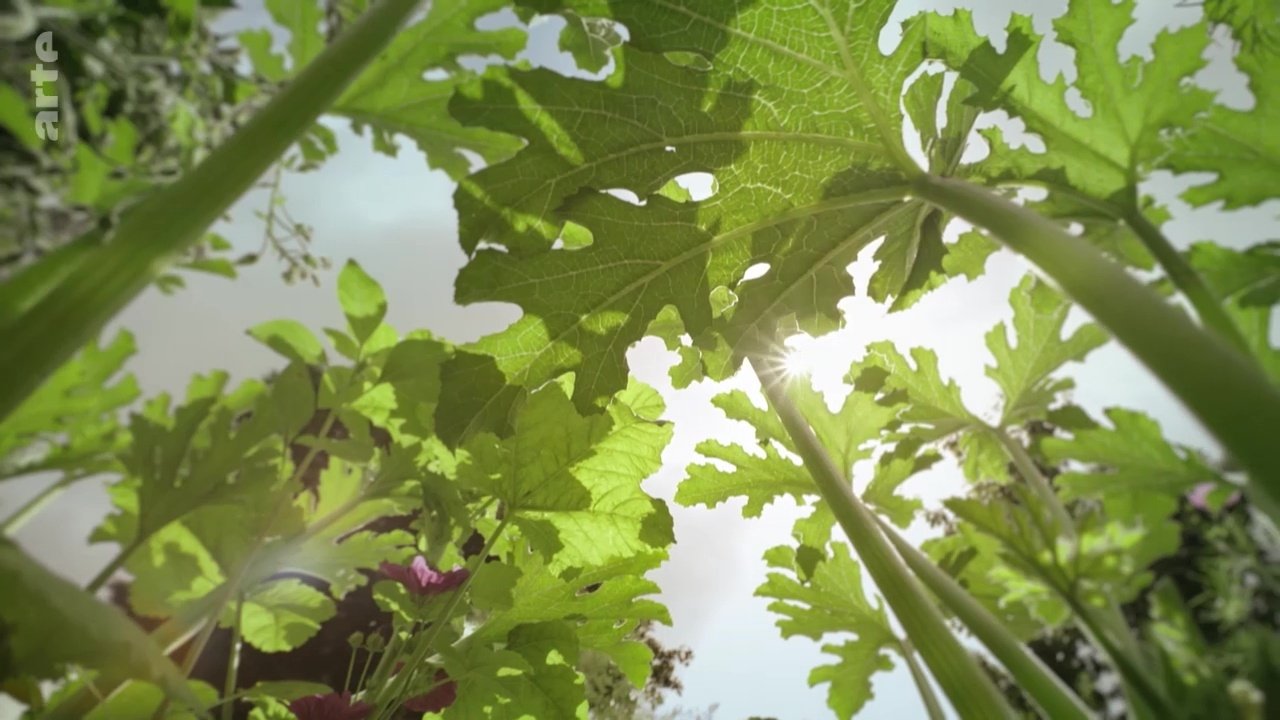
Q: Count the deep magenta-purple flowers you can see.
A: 3